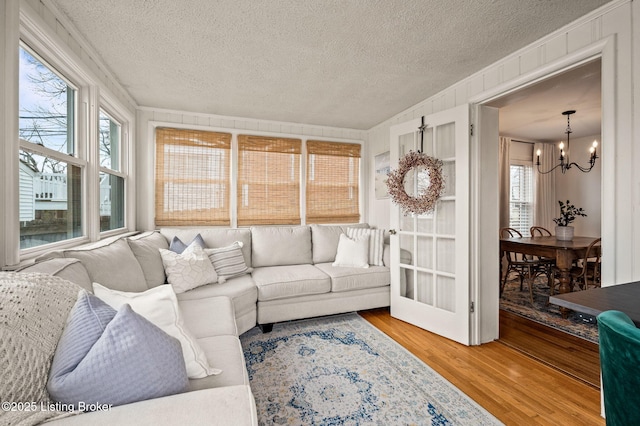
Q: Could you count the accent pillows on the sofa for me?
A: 7